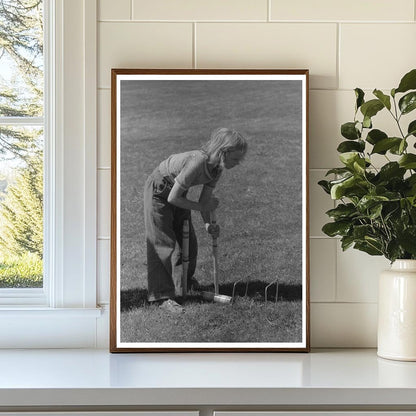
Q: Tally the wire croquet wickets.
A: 2